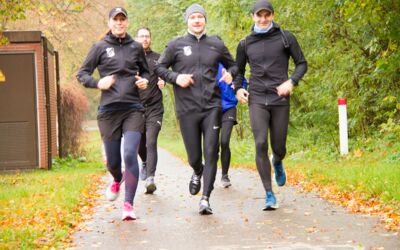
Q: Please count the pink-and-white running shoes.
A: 2